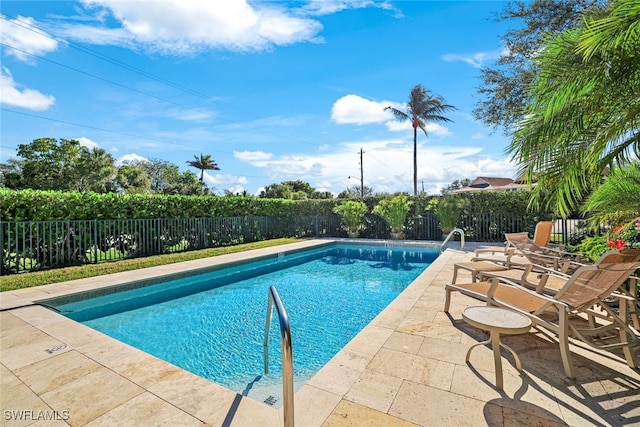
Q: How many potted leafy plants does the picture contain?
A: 3